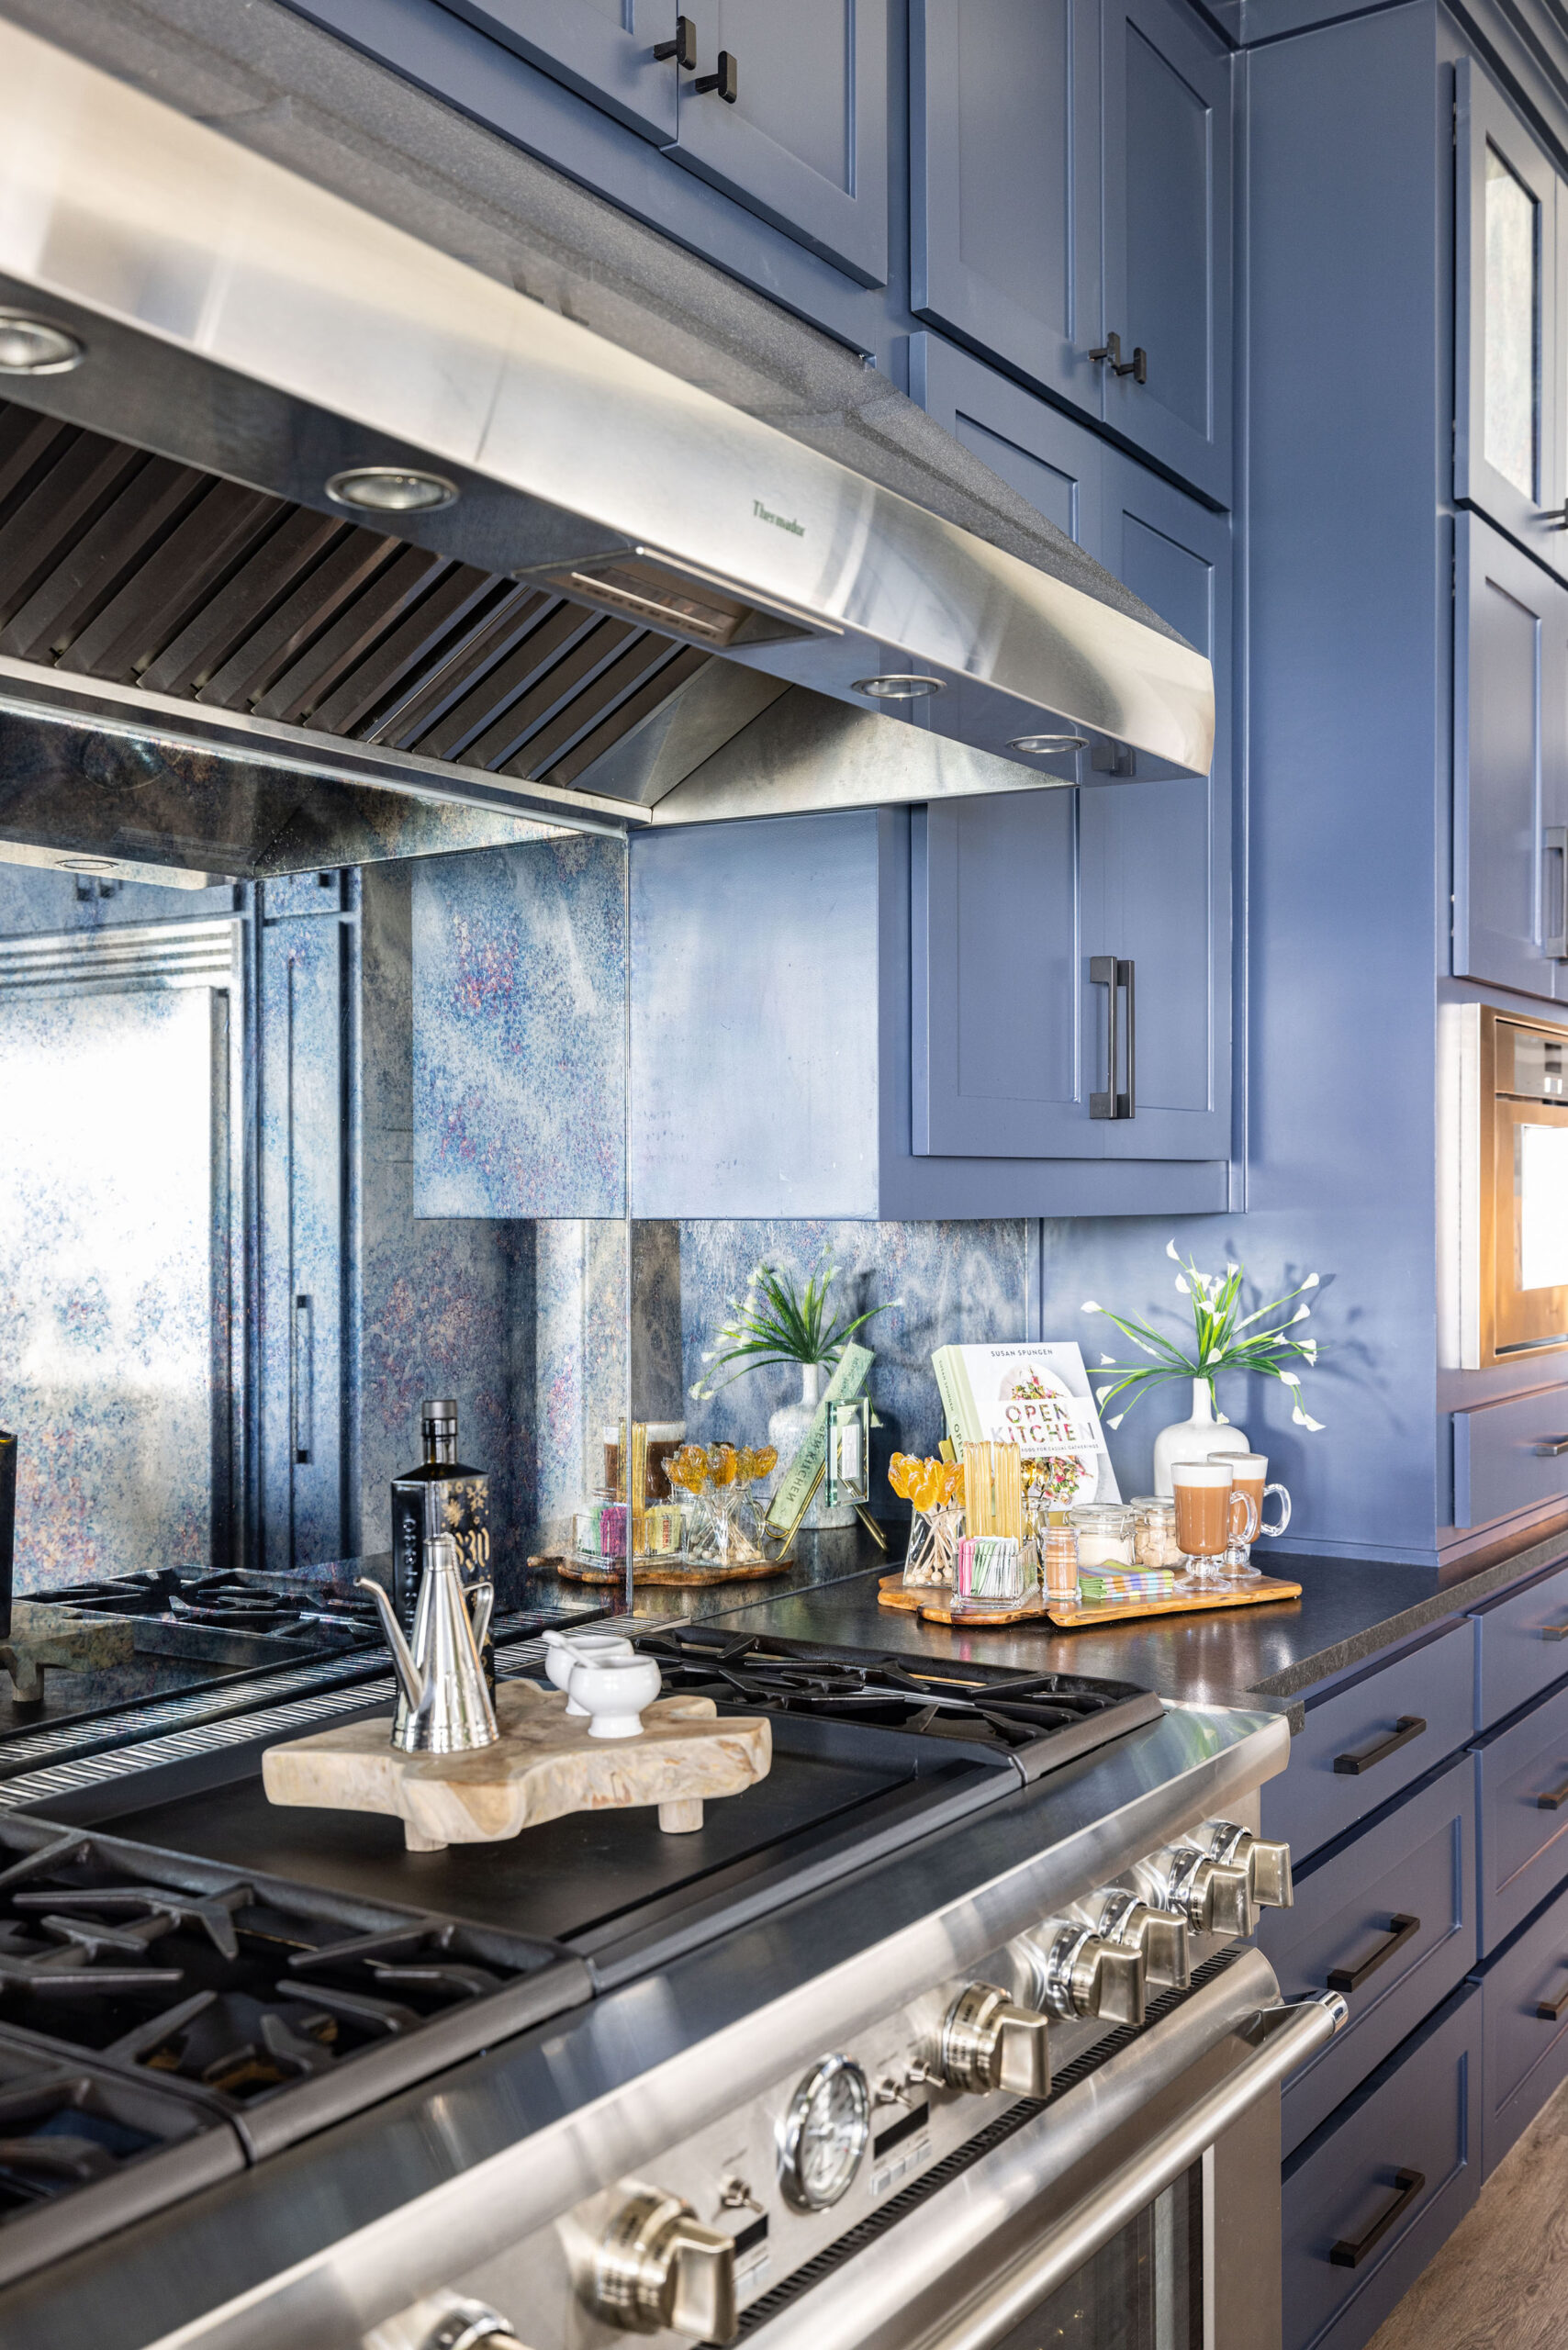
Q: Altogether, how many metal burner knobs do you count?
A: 7